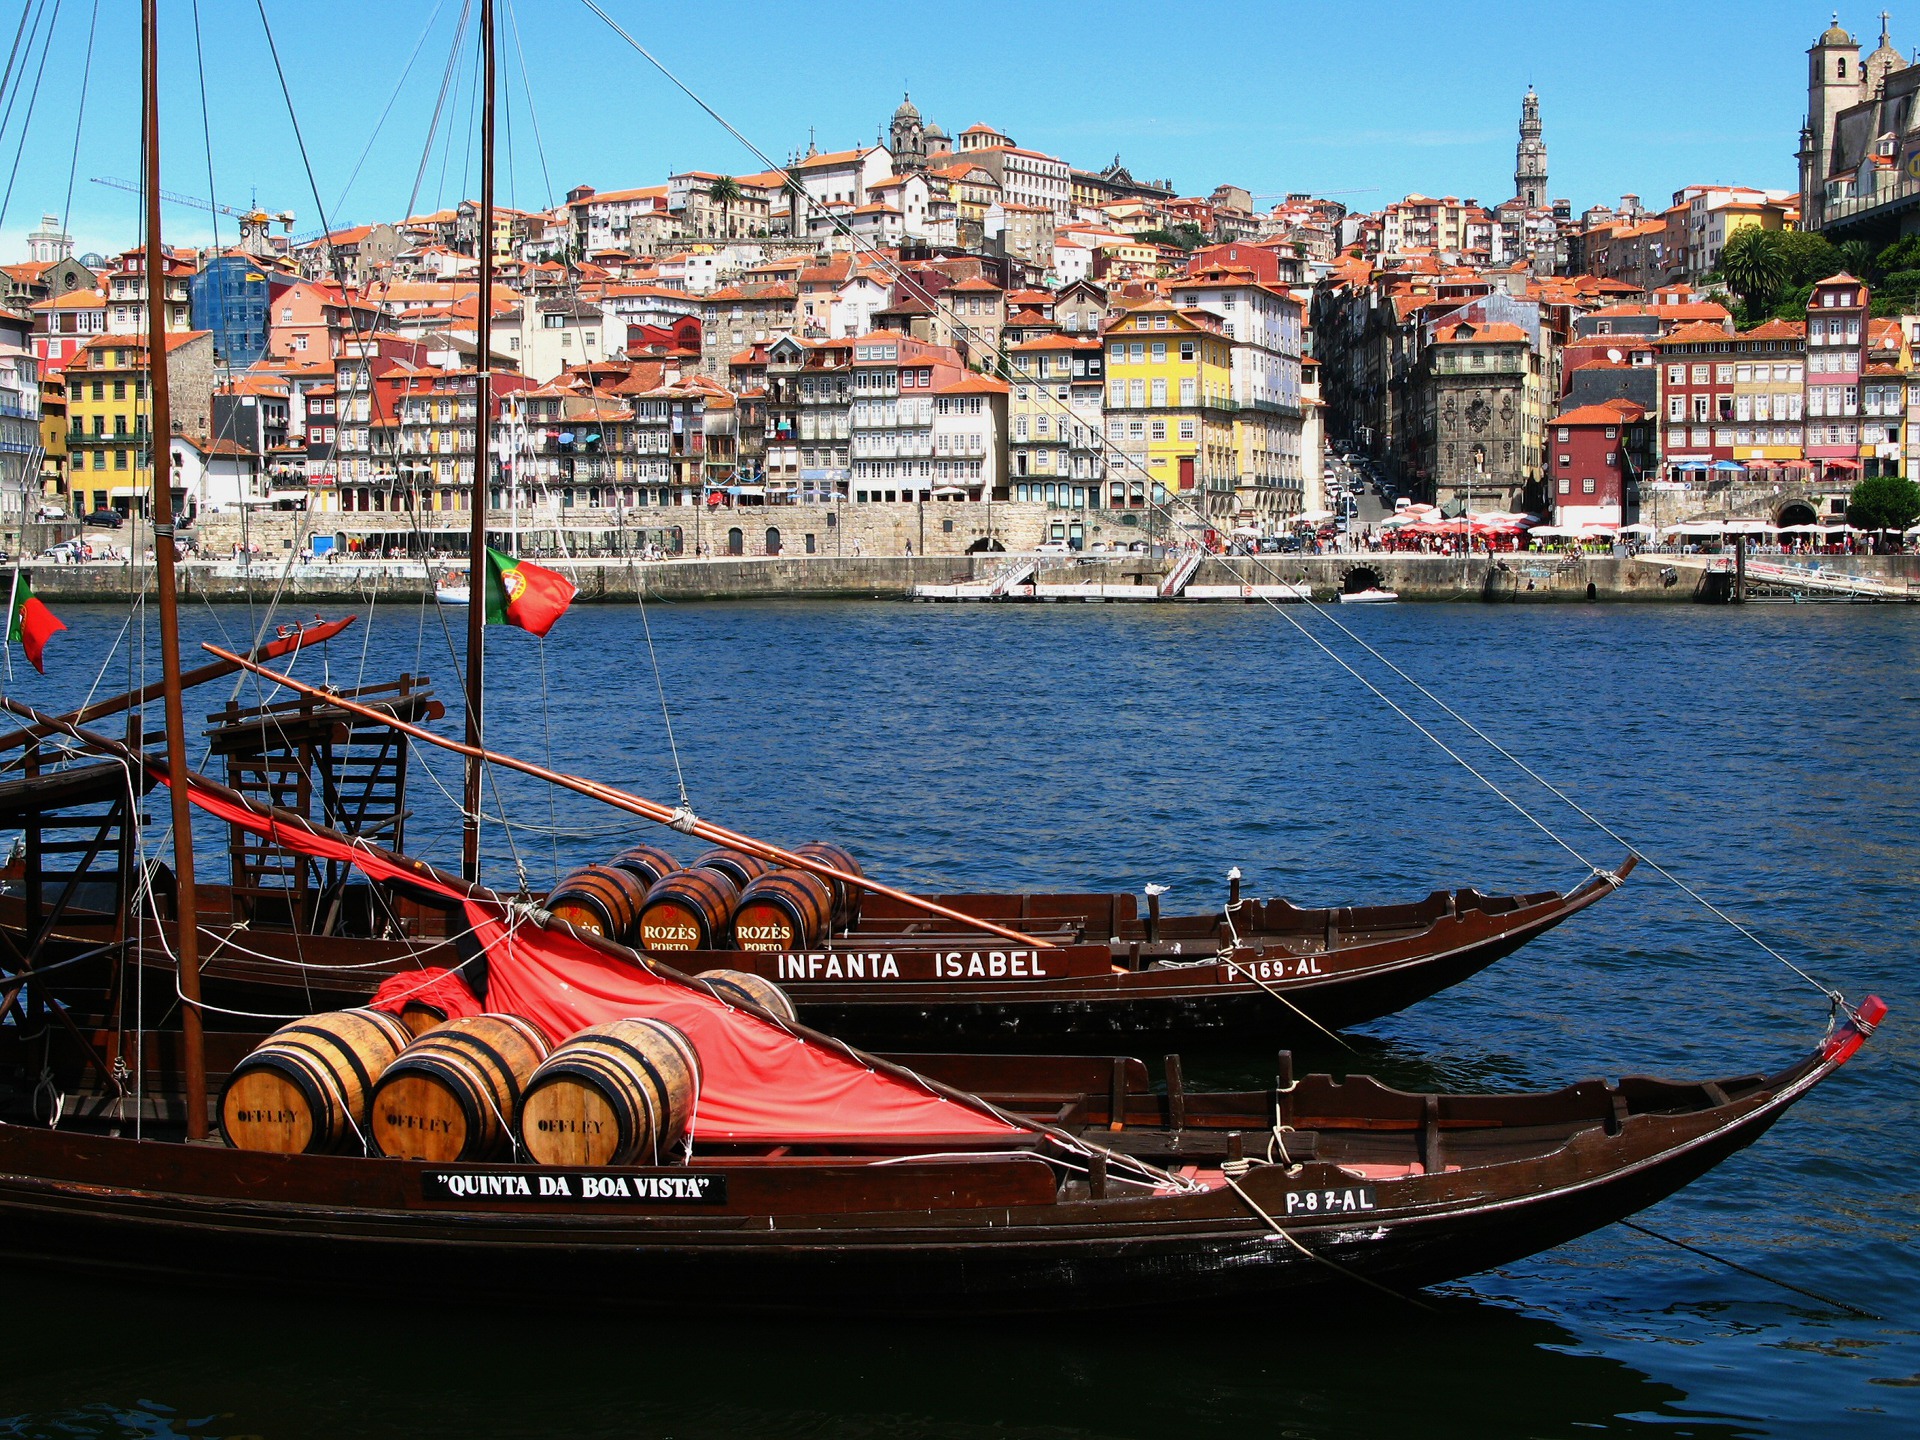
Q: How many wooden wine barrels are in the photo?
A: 11